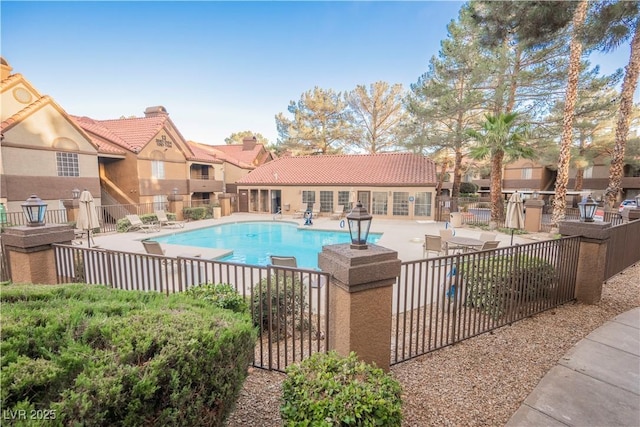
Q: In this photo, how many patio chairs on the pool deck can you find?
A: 11